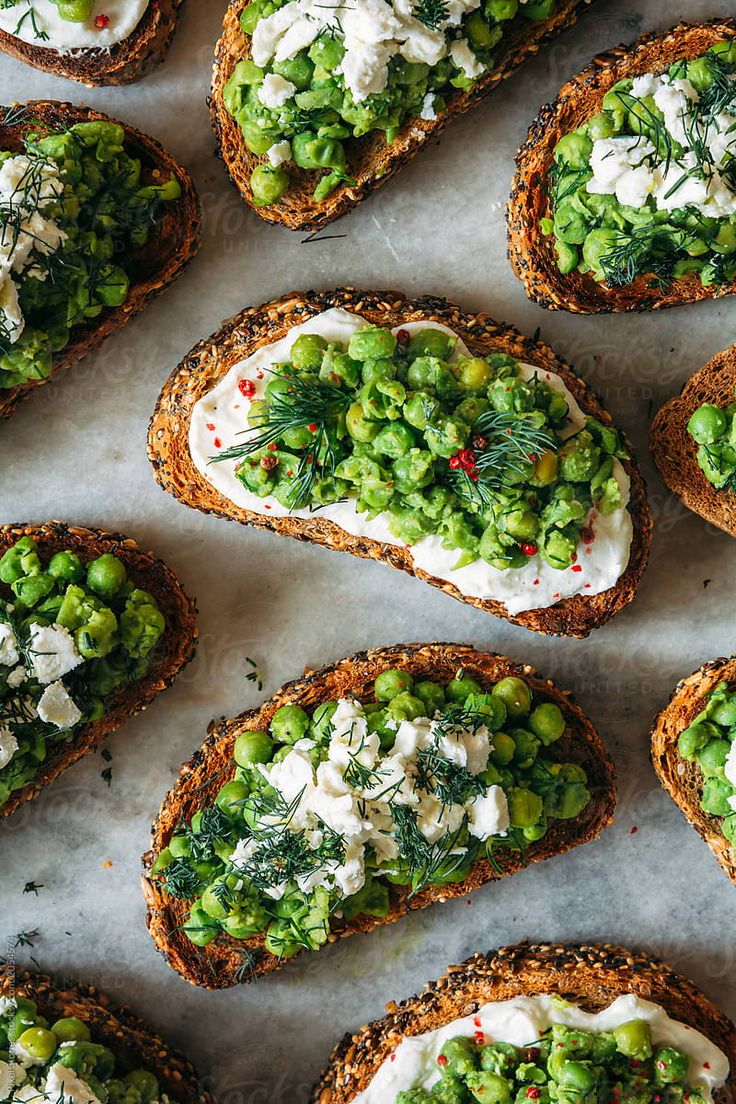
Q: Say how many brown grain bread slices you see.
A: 11